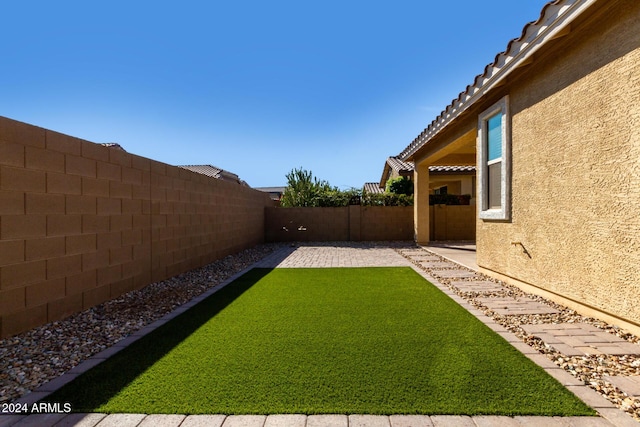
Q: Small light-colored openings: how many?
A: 1